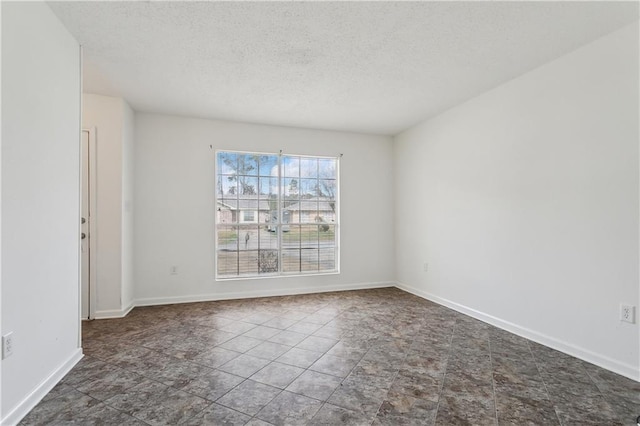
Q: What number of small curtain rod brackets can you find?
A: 3